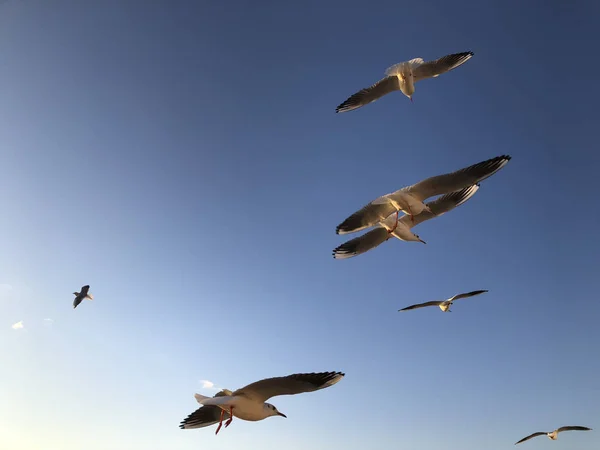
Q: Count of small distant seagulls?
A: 3